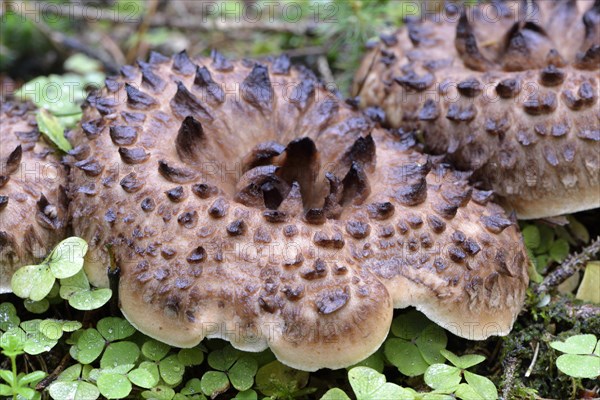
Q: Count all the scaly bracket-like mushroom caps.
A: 3